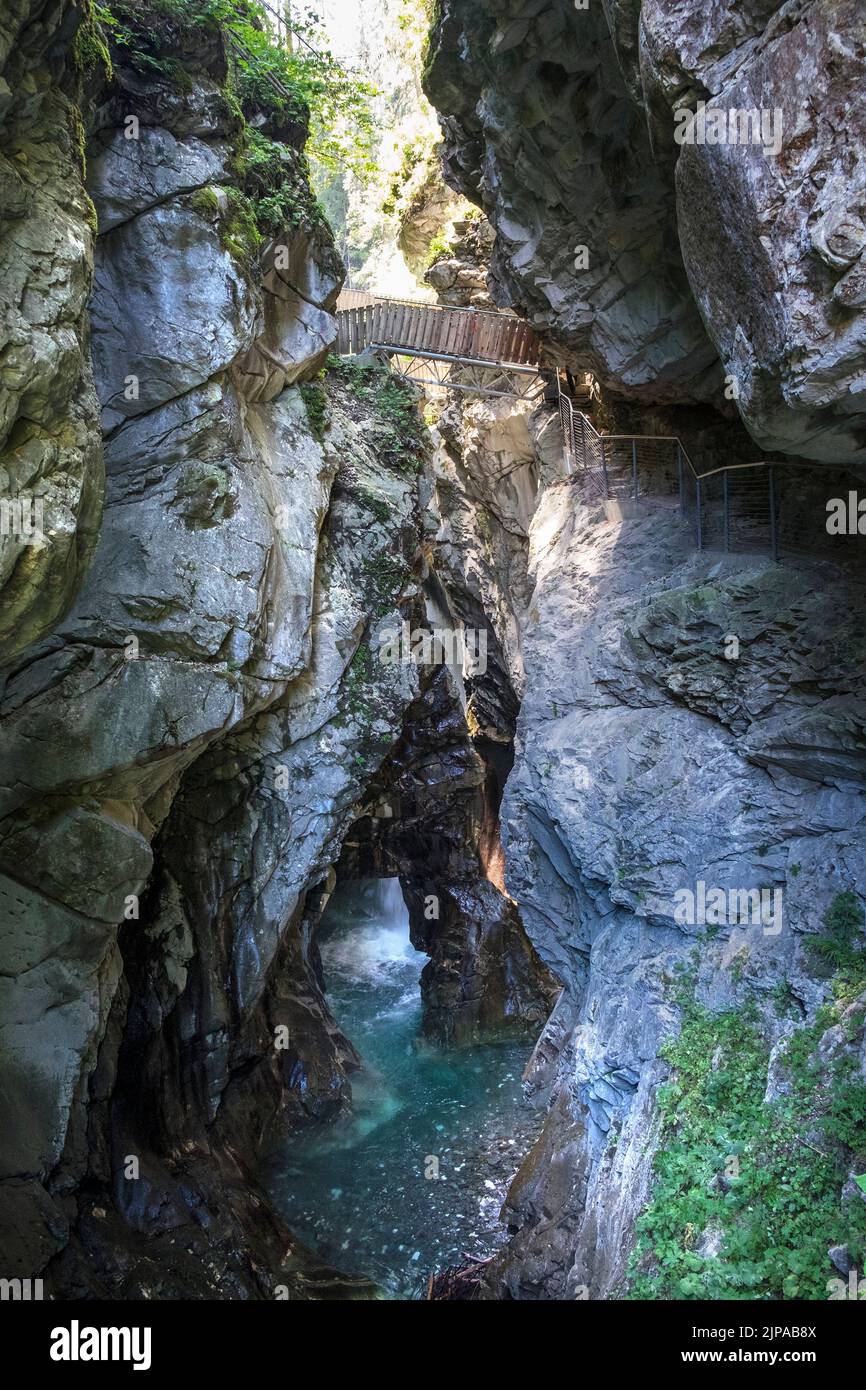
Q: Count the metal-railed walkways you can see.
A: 1